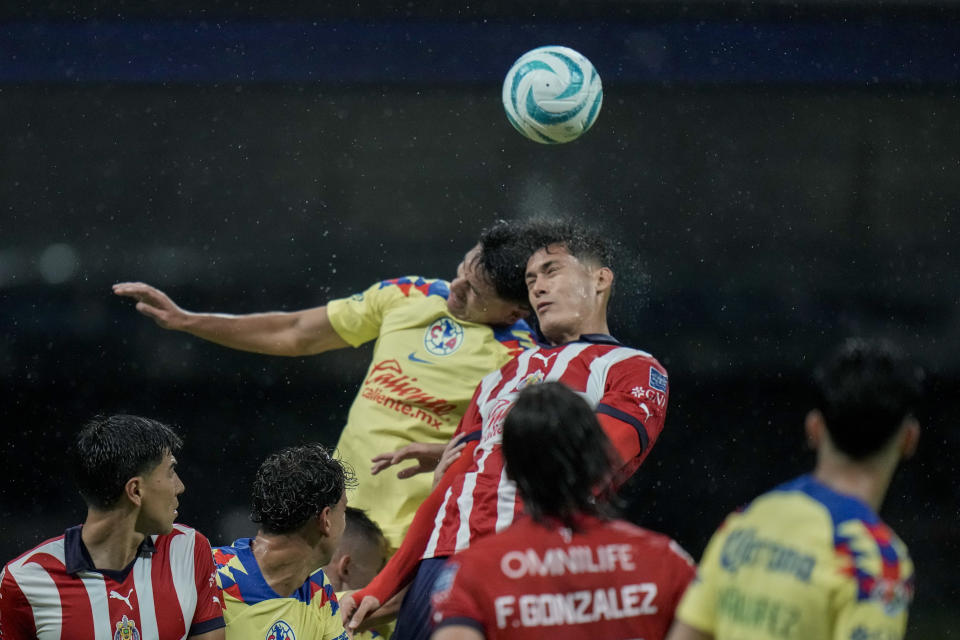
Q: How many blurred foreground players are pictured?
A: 2